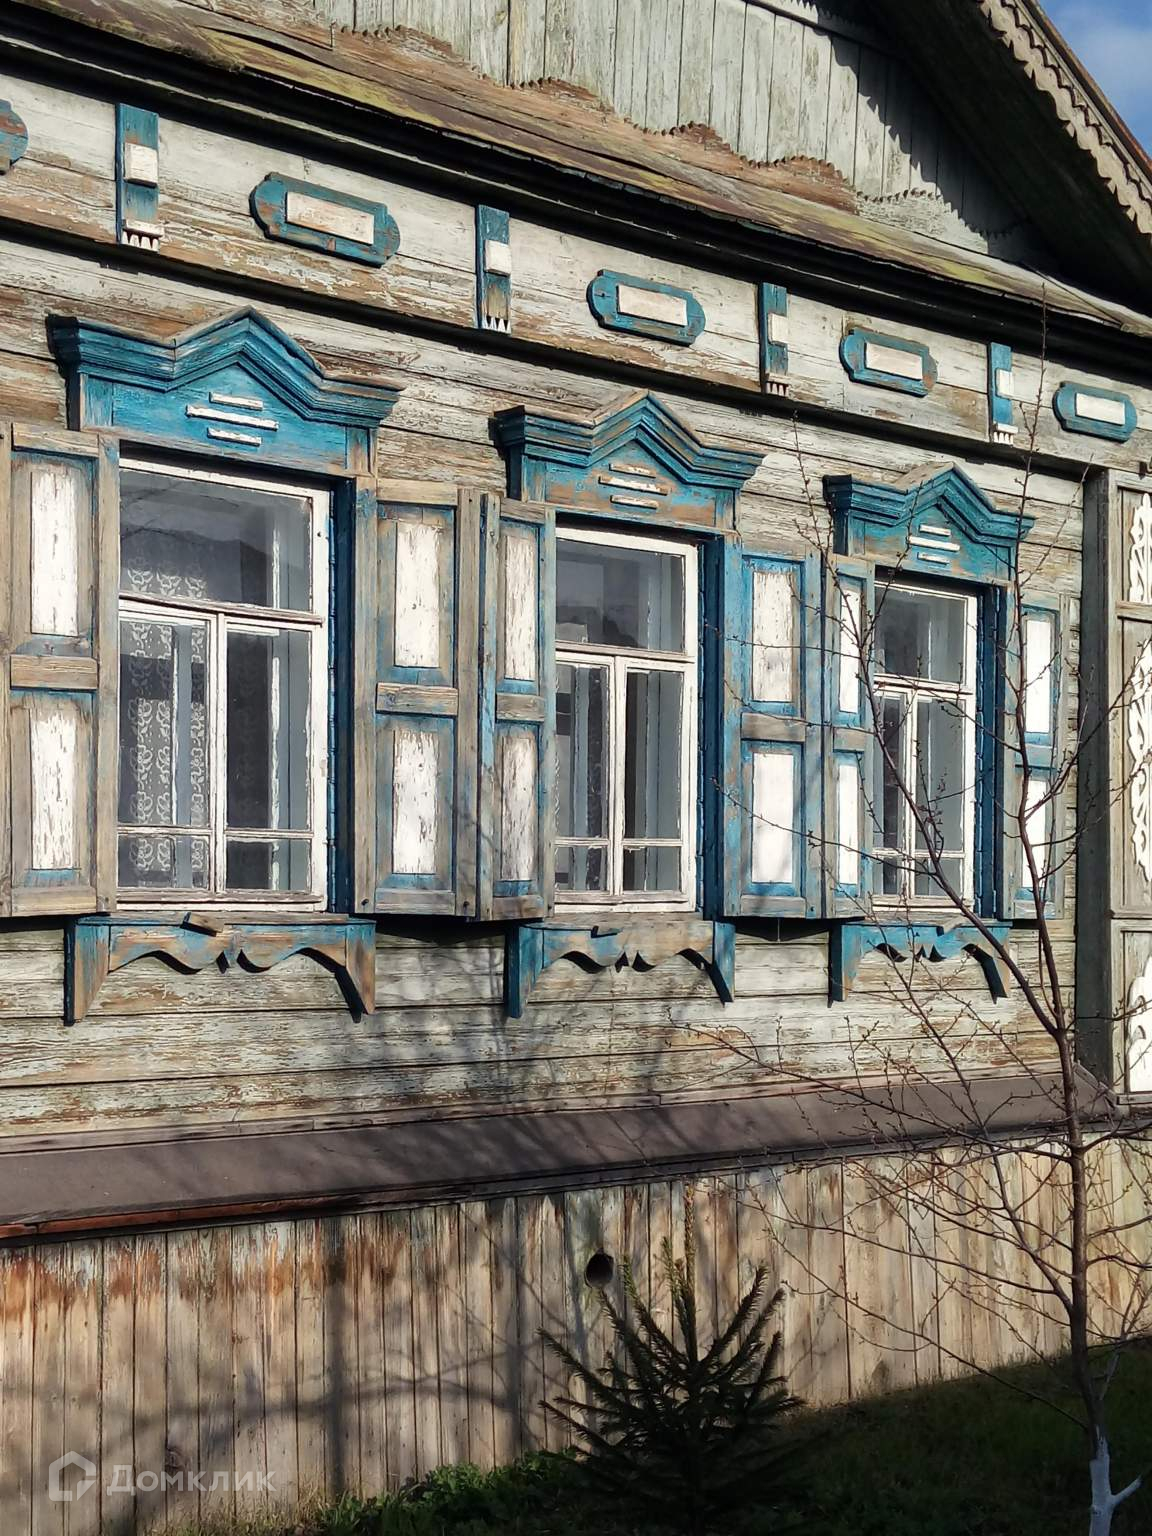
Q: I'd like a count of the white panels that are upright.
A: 12